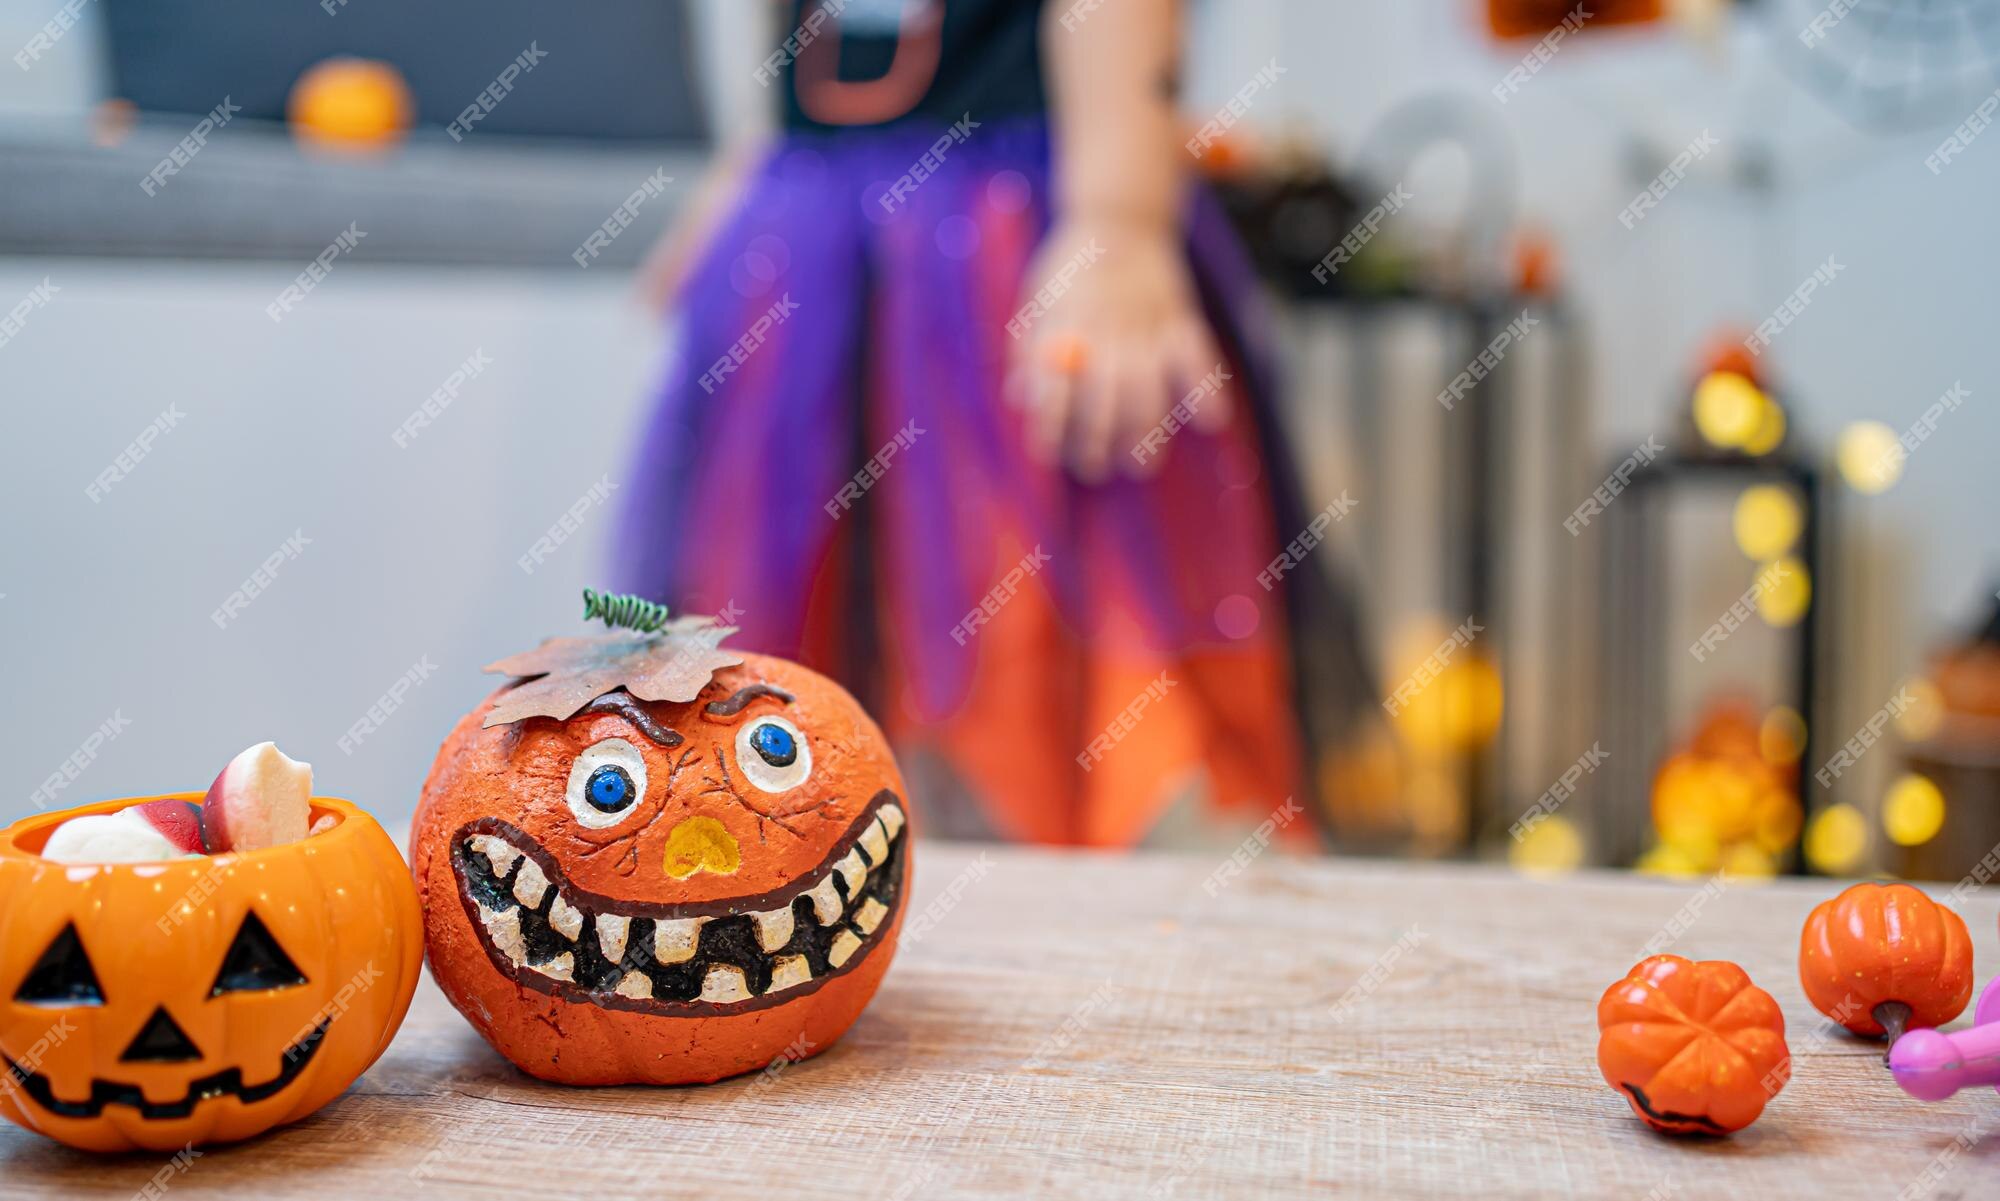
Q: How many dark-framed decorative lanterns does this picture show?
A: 2